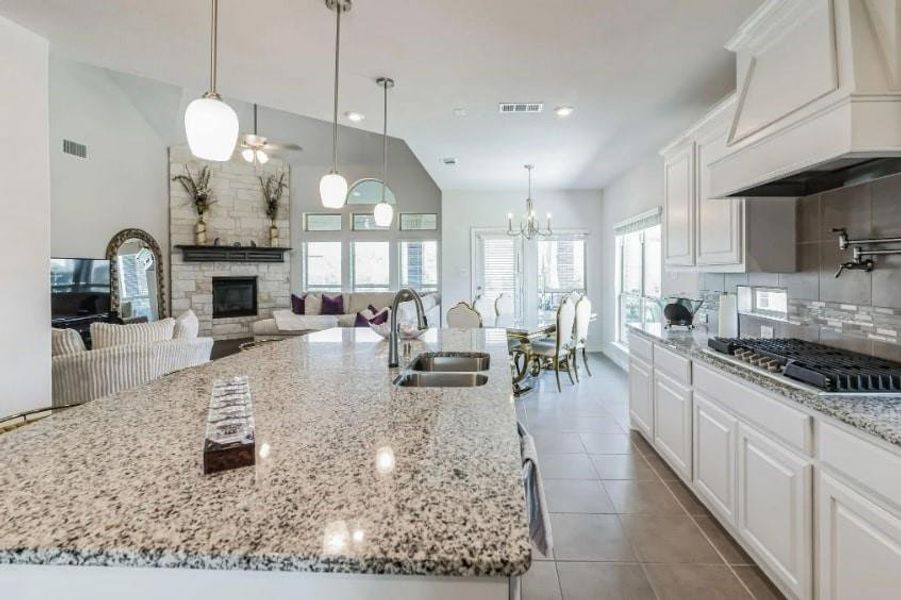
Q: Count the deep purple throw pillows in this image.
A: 4